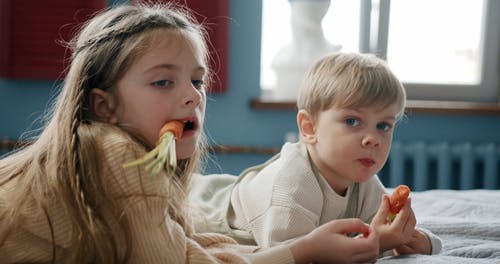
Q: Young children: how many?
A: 2